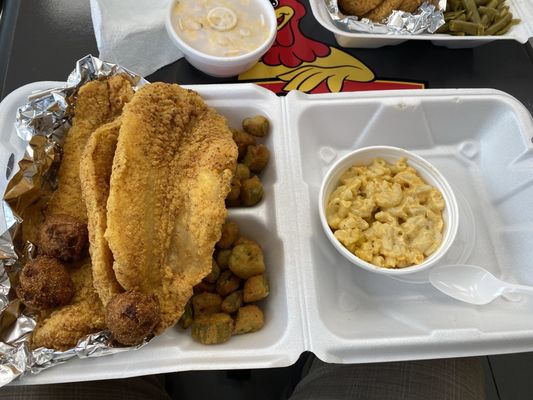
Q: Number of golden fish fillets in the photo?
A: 3